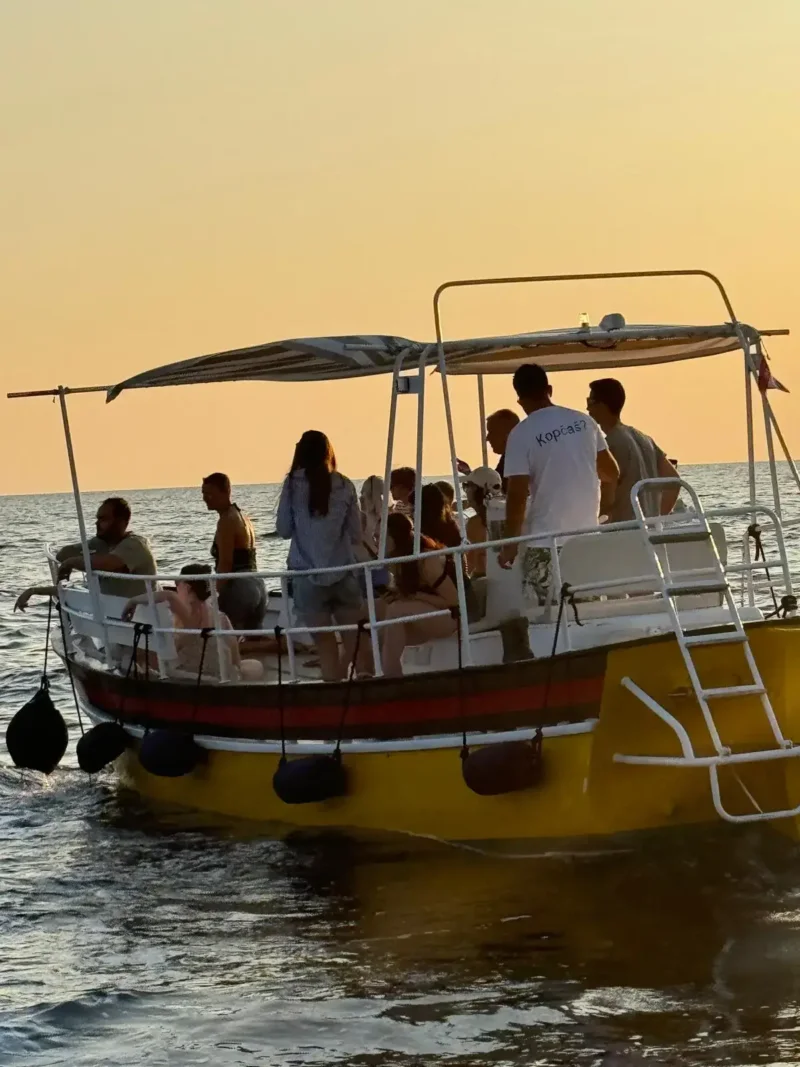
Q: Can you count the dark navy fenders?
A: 5